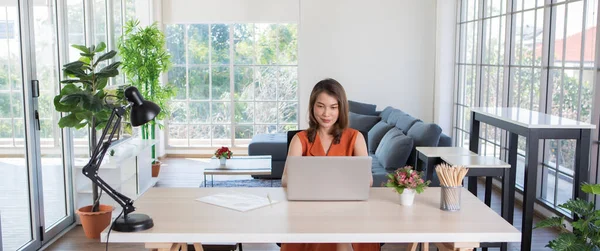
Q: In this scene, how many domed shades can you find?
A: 1